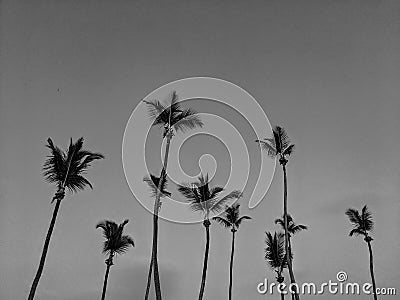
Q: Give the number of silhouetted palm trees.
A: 10